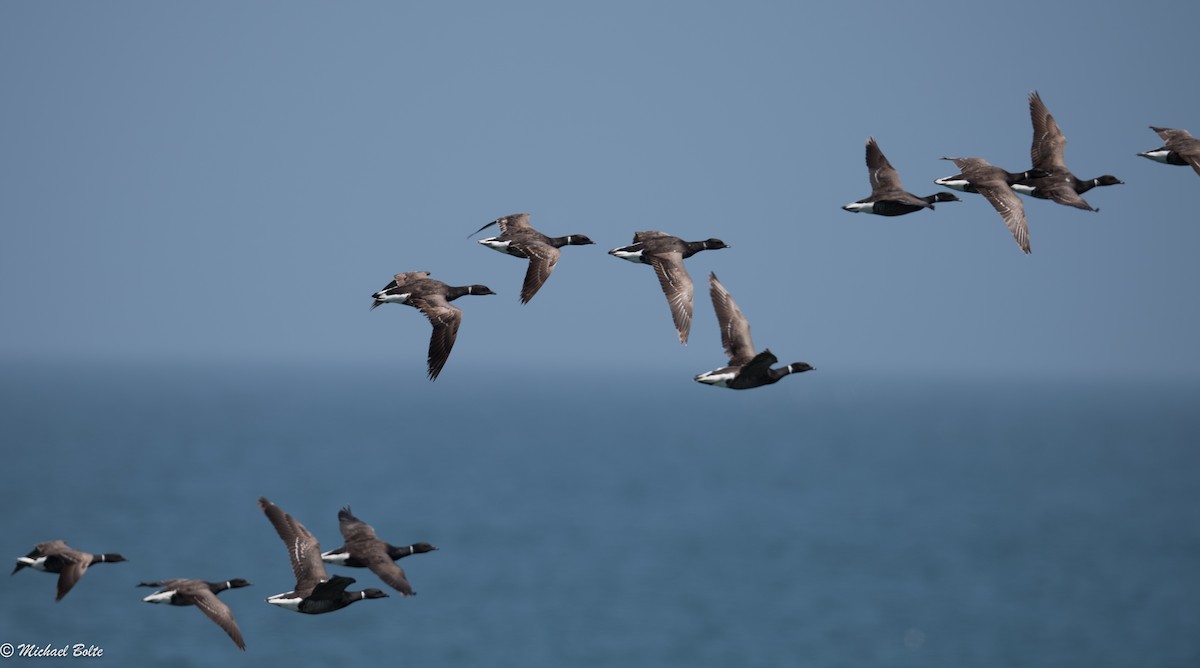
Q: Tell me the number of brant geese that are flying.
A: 12